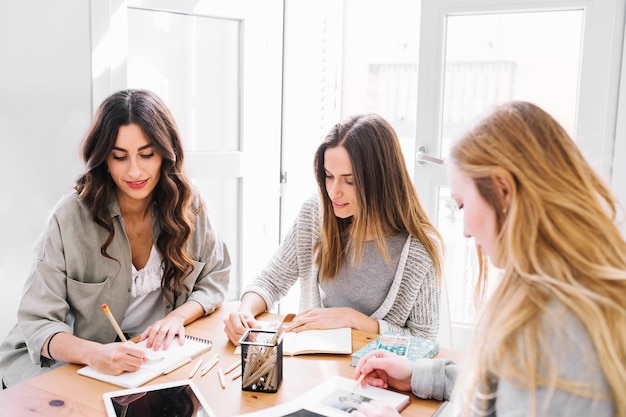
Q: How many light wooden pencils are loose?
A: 7